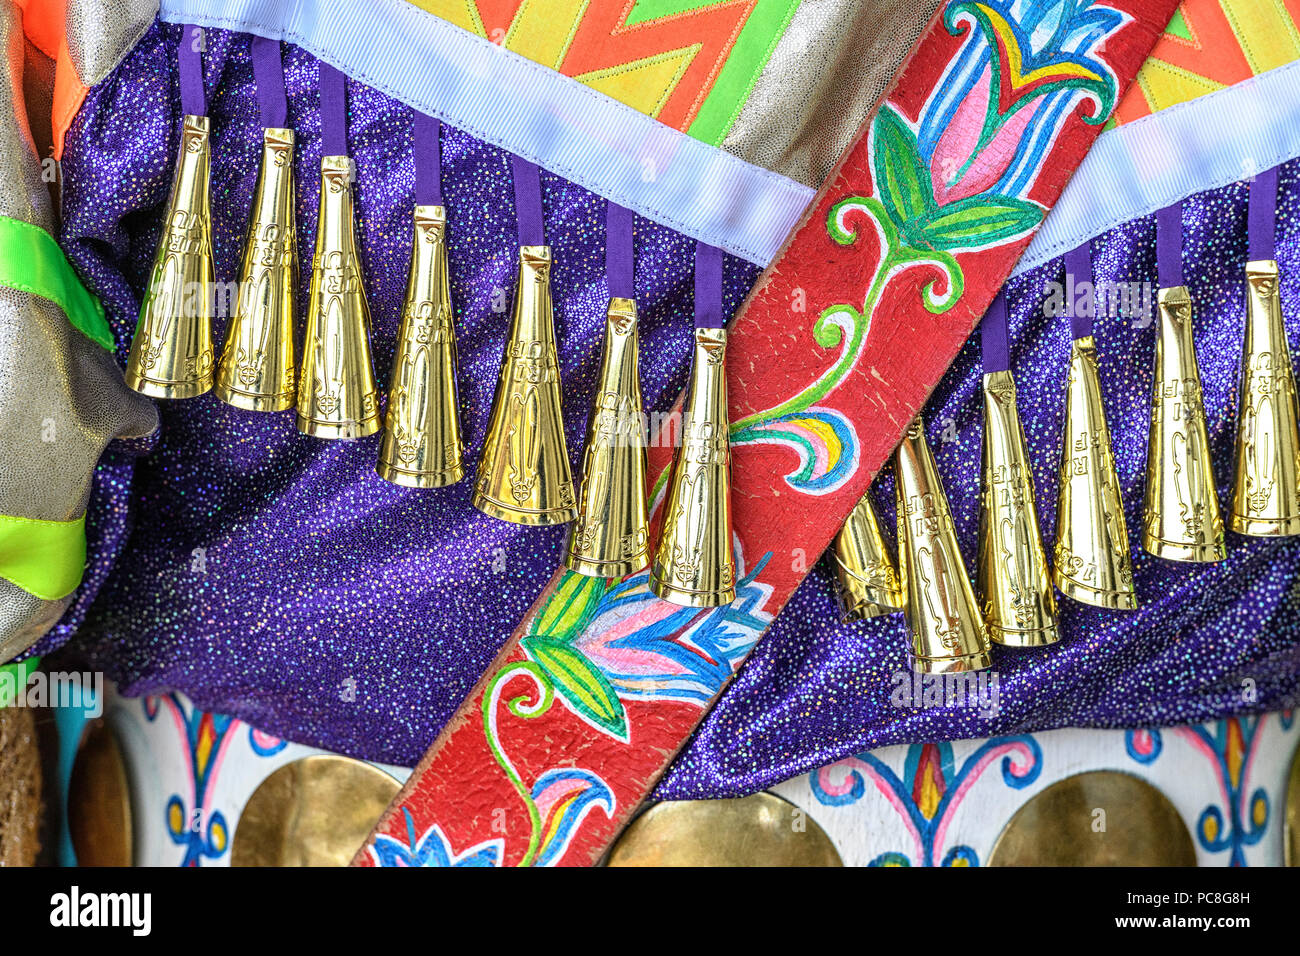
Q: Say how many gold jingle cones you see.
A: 13